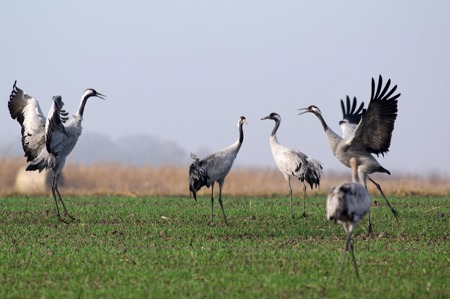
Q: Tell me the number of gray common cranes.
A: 5